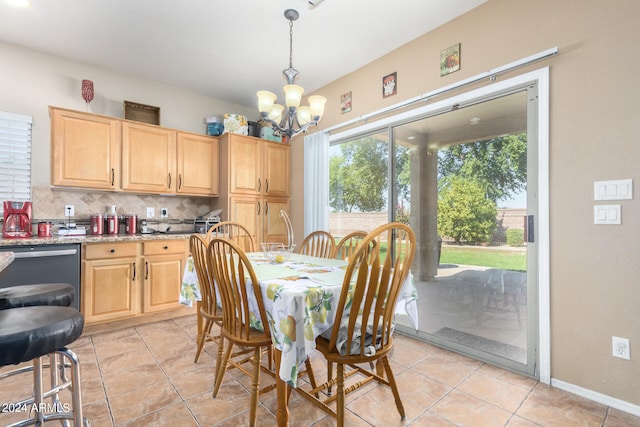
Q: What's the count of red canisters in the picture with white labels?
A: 3